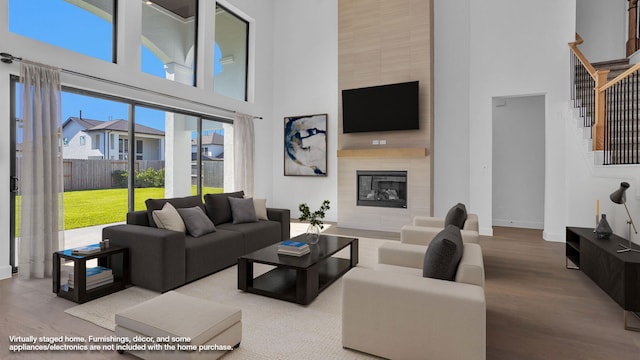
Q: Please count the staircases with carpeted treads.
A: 1